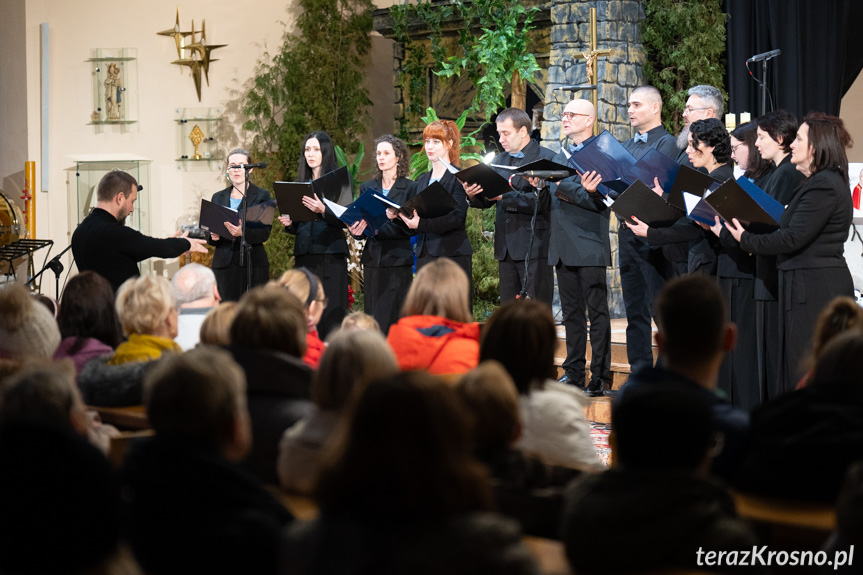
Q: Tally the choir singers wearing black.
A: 12